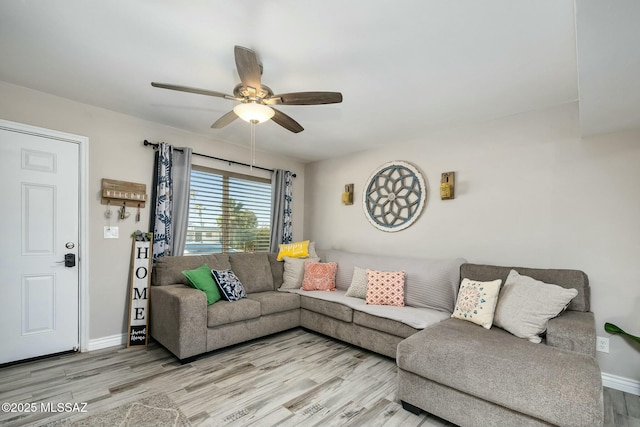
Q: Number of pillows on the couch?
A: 10